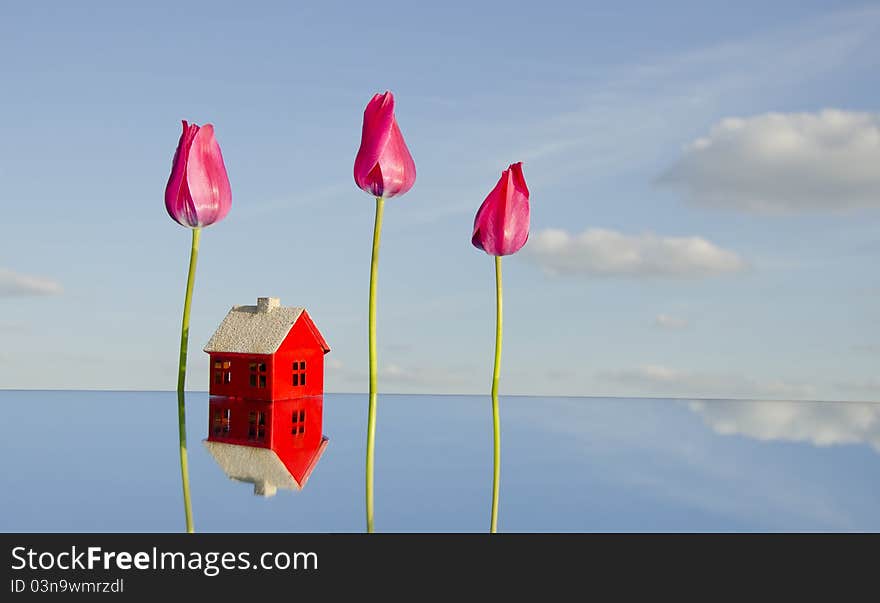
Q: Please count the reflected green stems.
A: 3